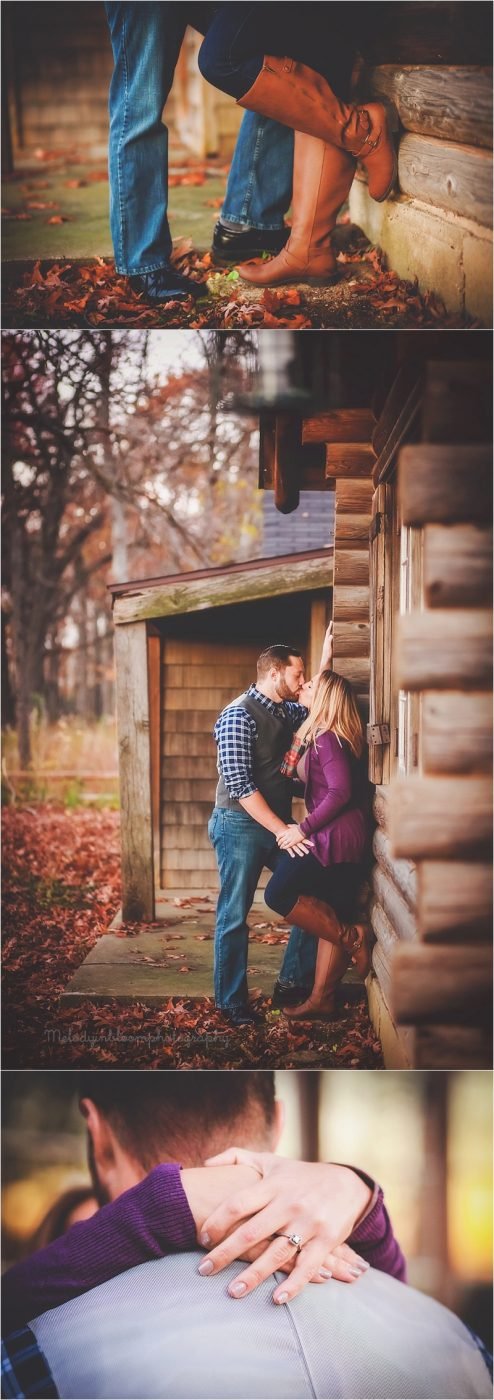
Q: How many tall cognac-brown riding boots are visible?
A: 4